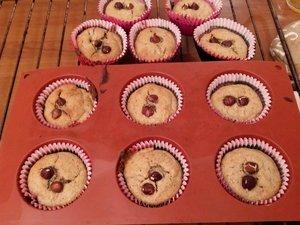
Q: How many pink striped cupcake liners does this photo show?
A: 11